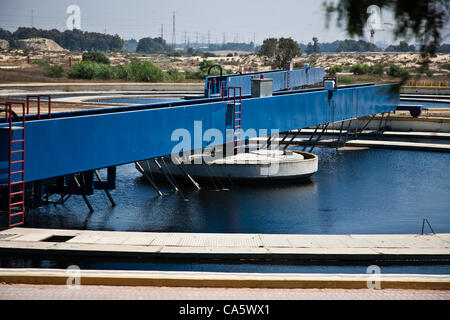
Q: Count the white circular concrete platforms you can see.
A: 1